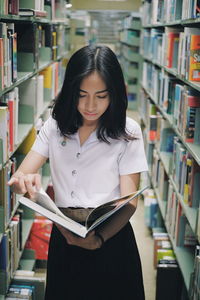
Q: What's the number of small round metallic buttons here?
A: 3